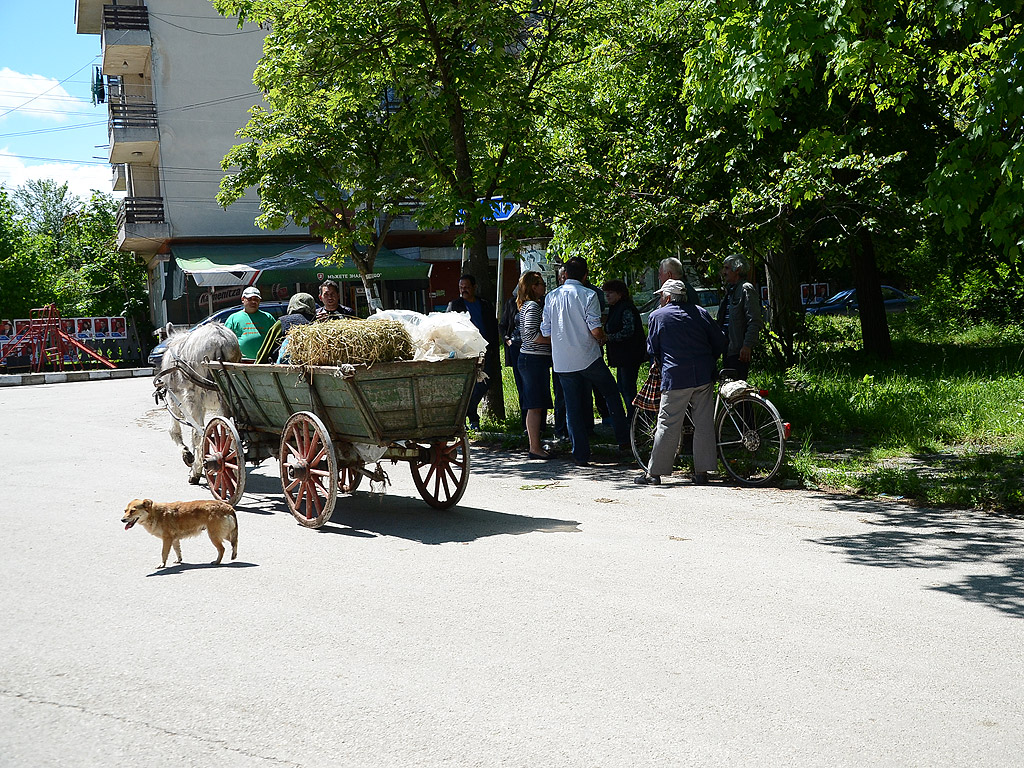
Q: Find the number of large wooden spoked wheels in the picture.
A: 4